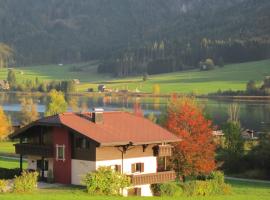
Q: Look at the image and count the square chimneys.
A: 1